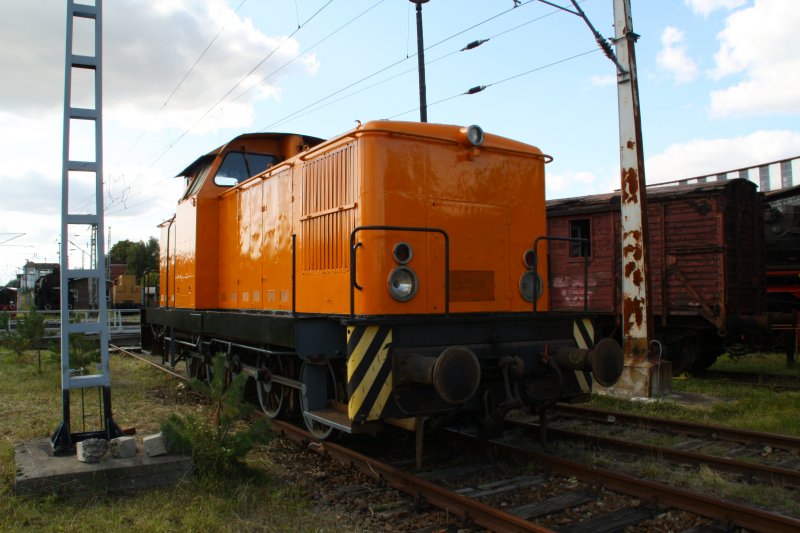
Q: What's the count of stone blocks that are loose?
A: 3